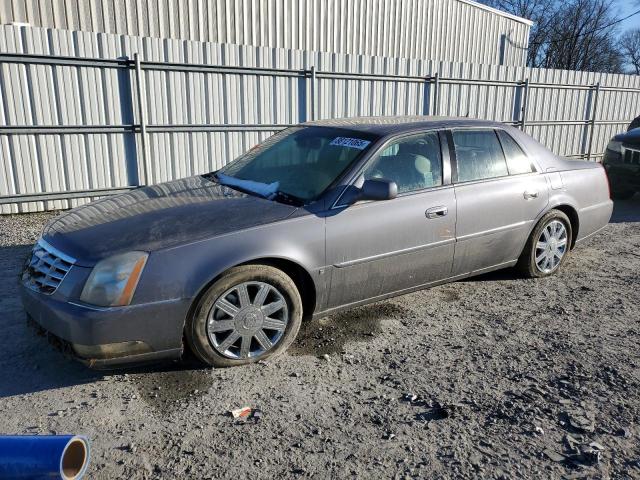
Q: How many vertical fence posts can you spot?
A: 5